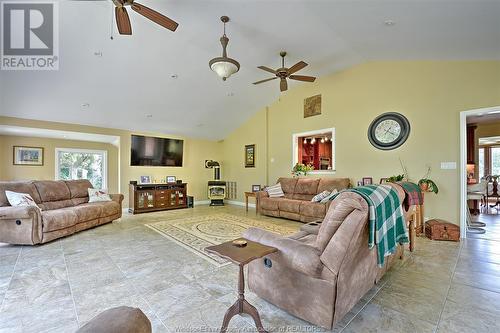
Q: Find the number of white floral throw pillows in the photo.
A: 2